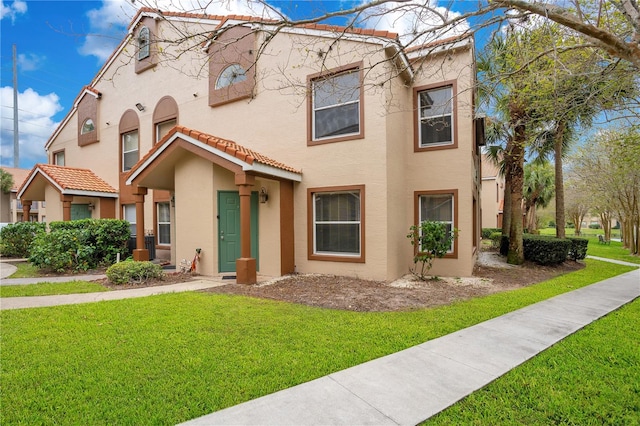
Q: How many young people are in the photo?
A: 0